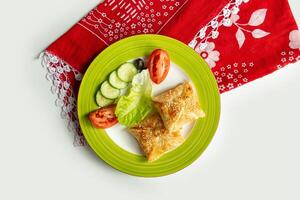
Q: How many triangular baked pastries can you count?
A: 2